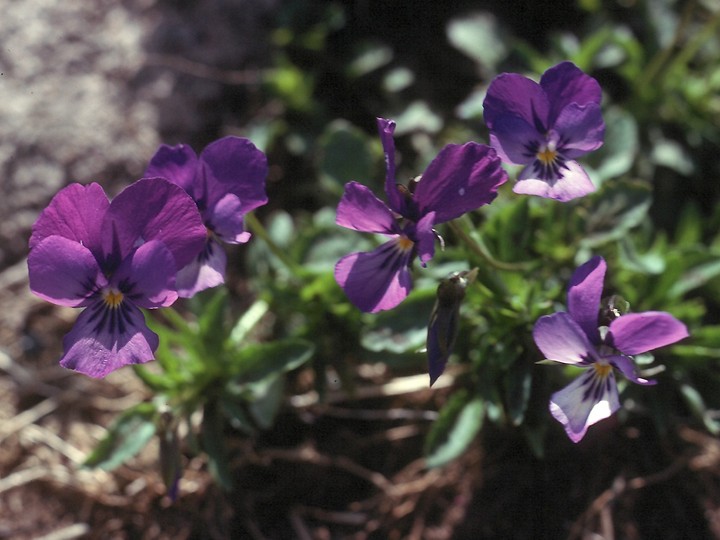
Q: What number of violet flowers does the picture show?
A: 5